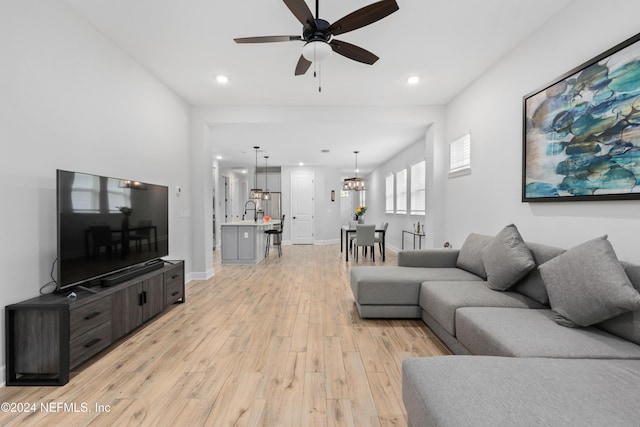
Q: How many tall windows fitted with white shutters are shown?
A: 3